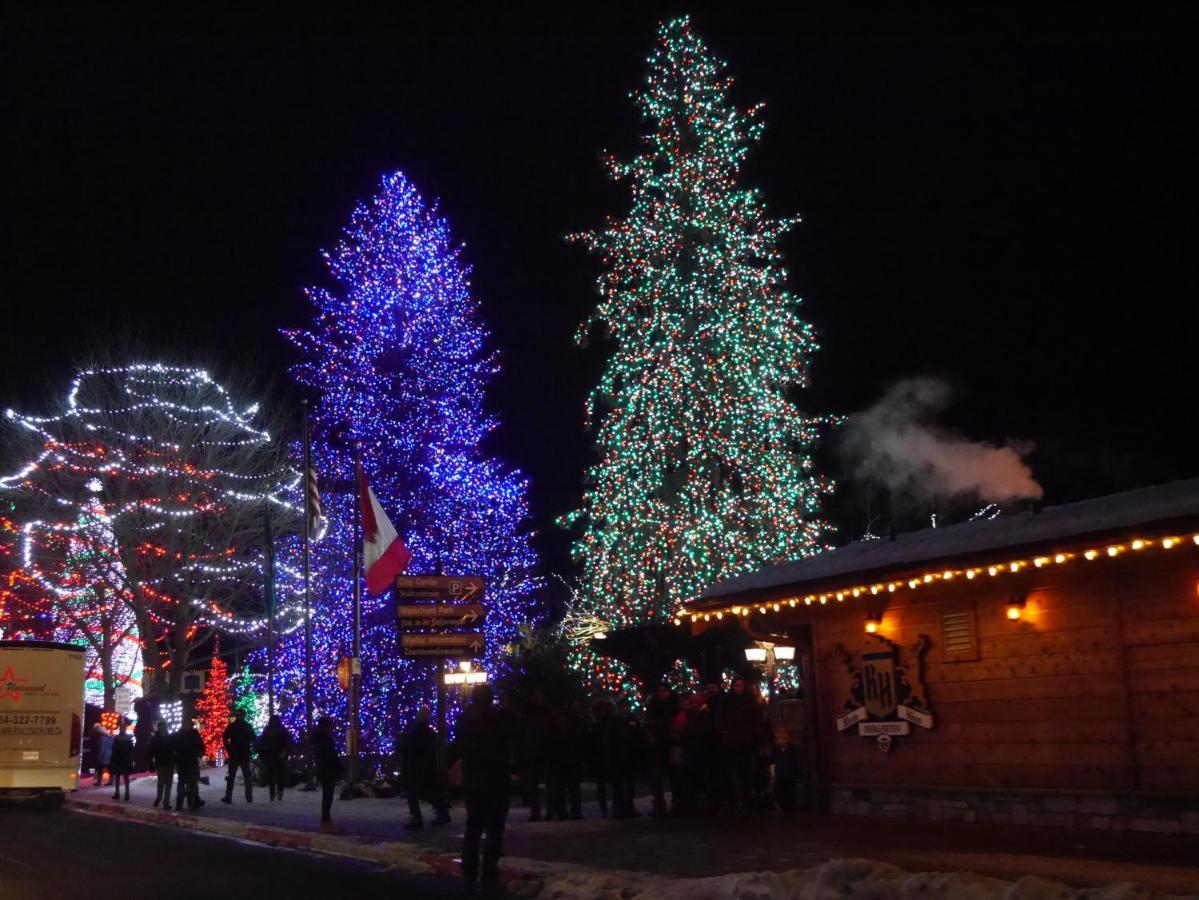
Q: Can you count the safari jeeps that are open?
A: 0